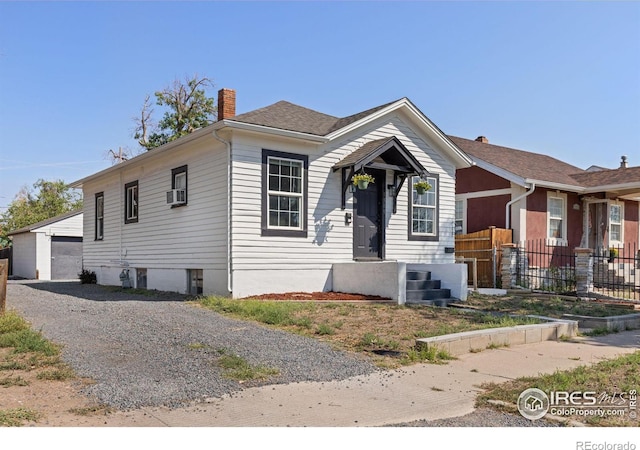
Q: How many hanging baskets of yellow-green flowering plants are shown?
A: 2